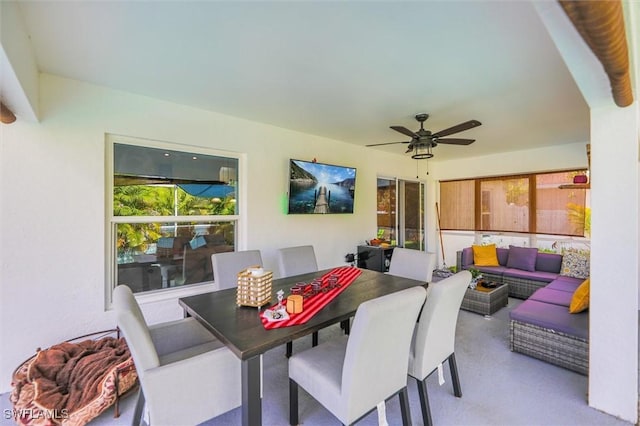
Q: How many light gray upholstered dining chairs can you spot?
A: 6